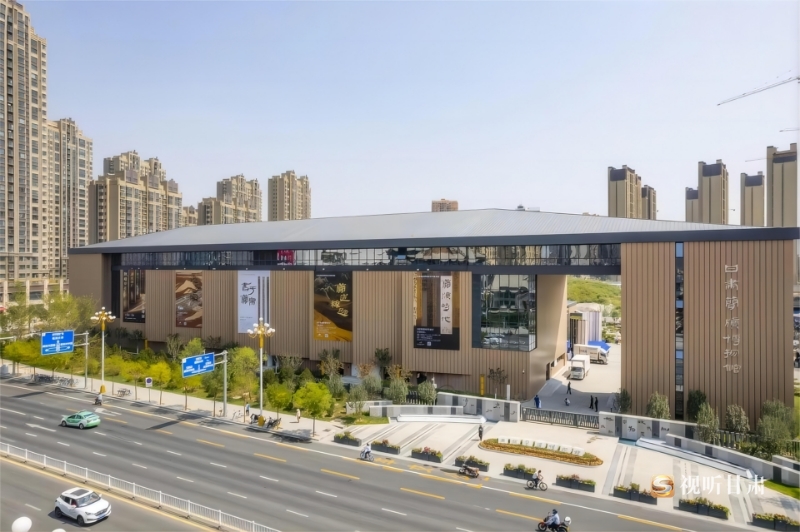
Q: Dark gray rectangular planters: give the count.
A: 9